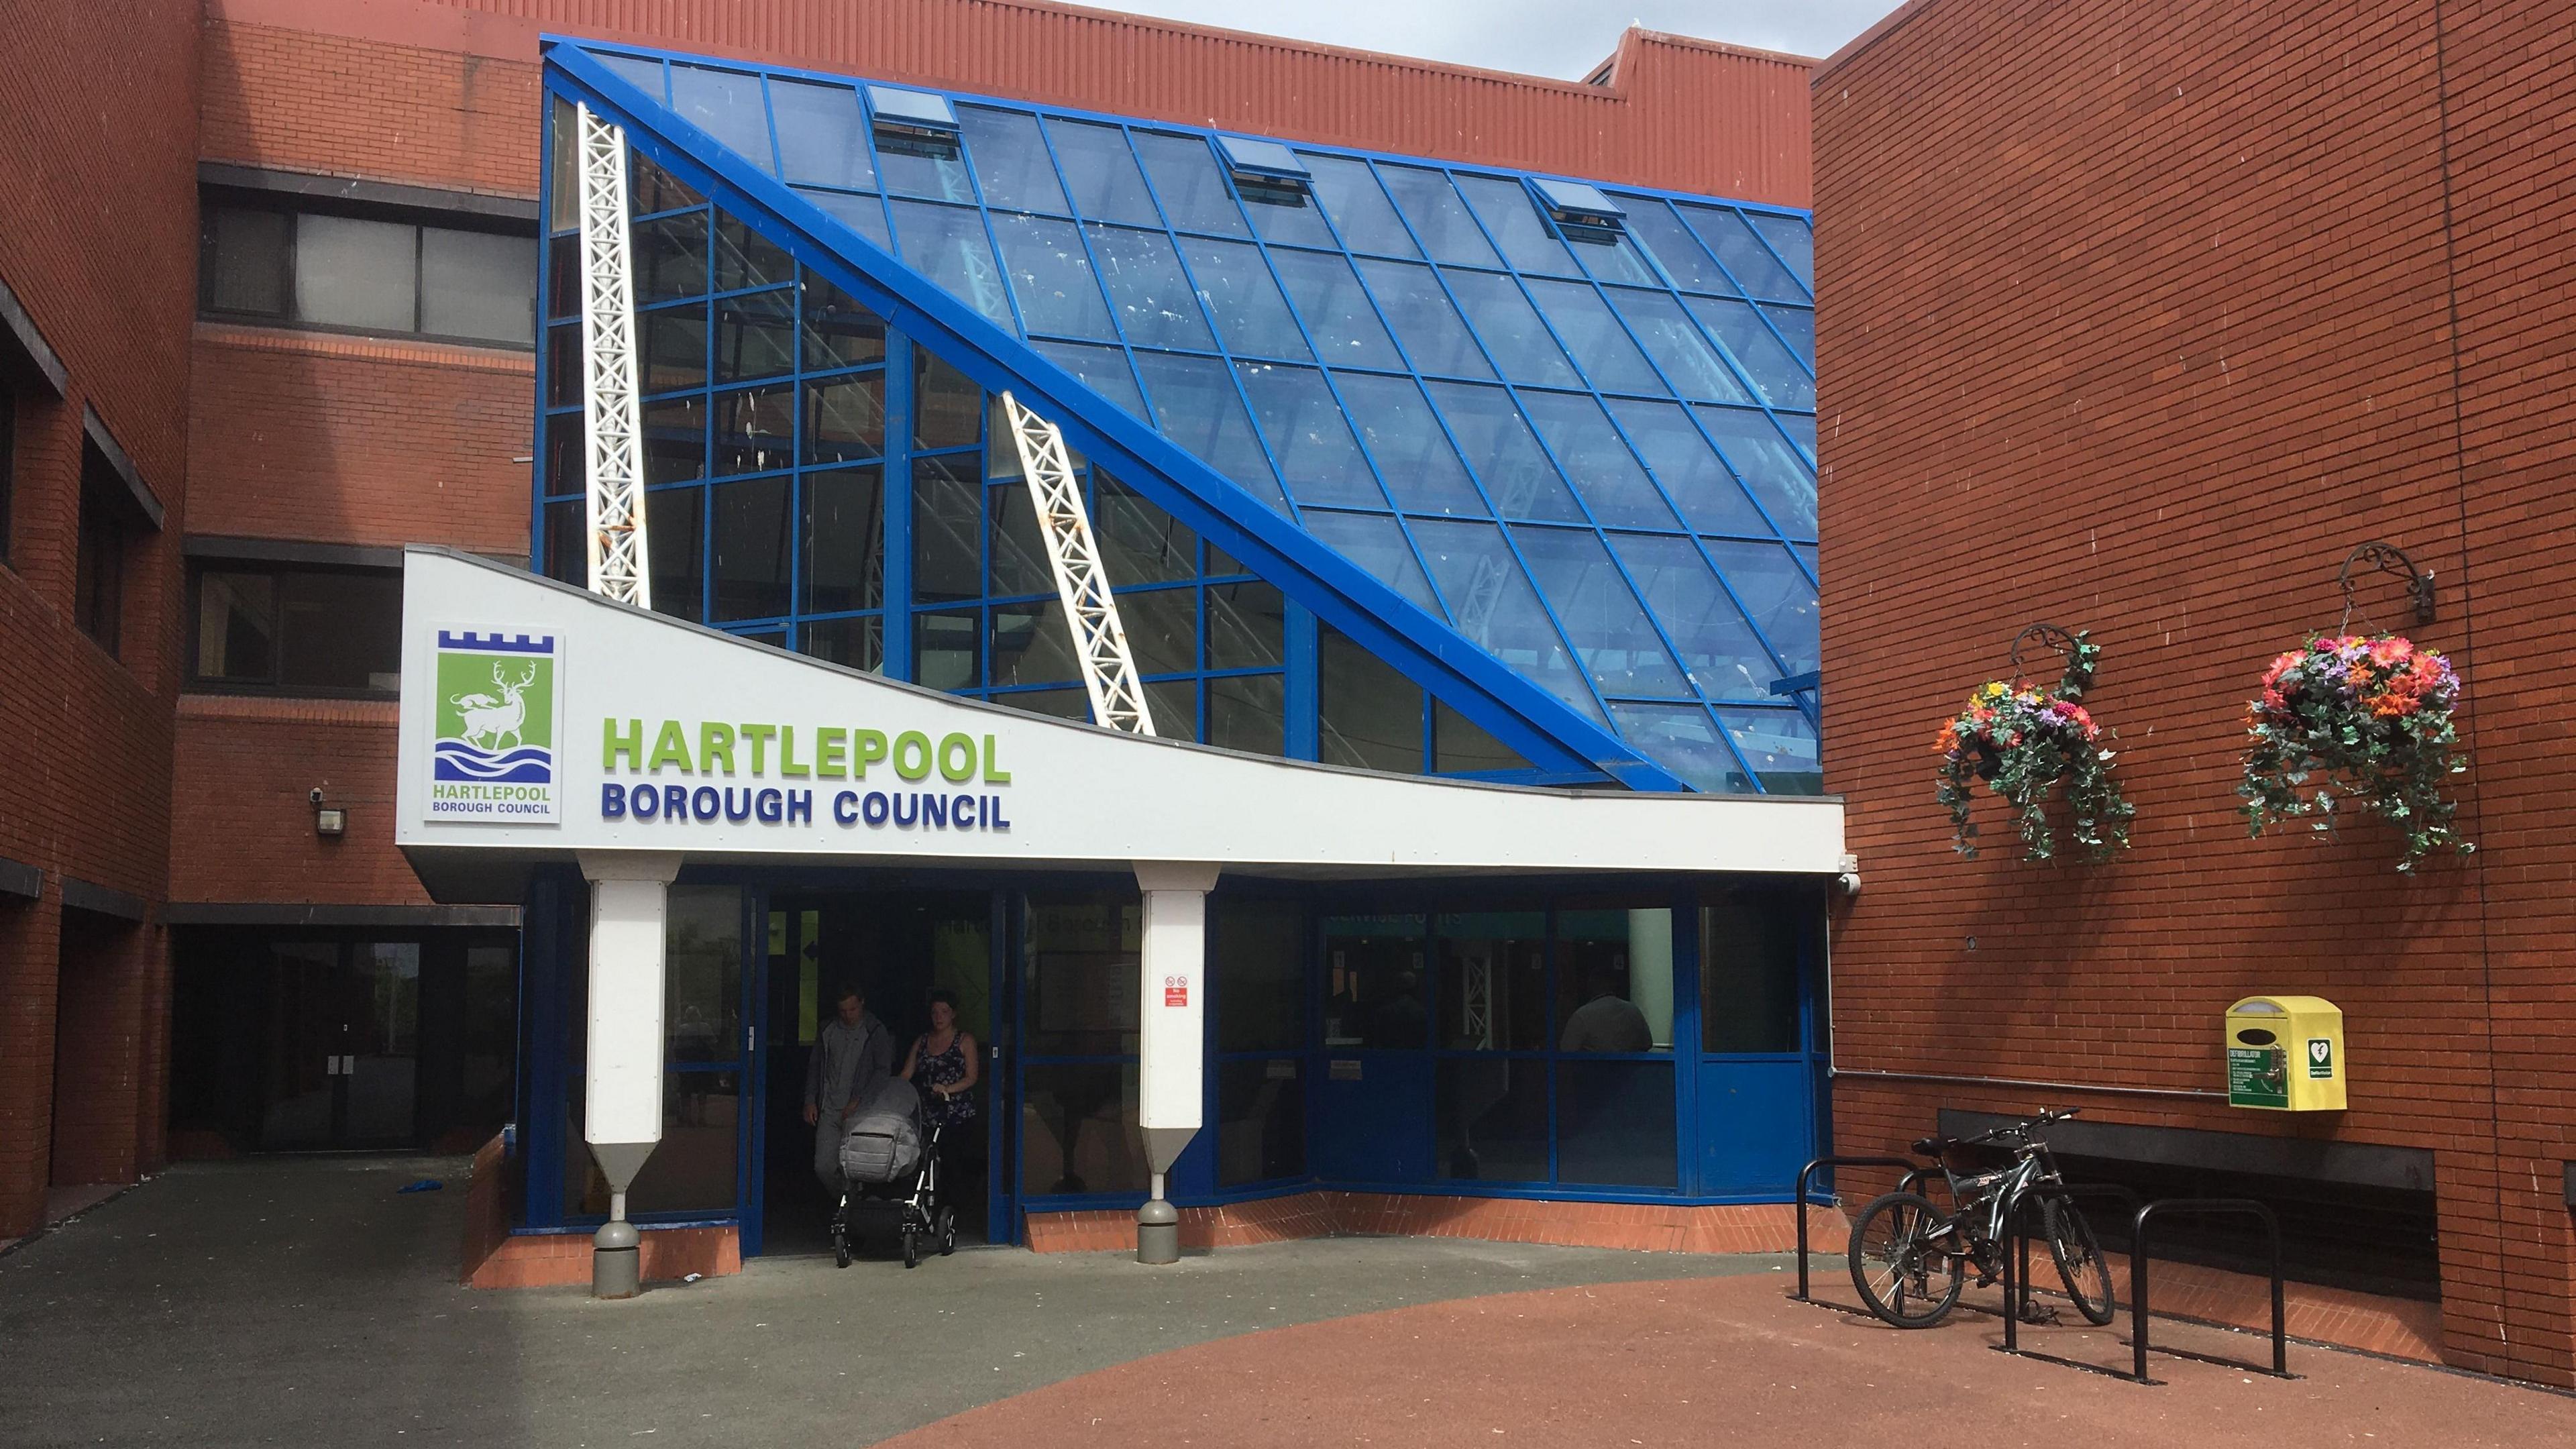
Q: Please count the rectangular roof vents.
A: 3